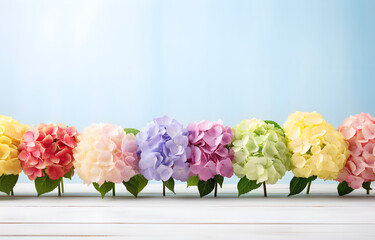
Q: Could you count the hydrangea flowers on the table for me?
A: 8